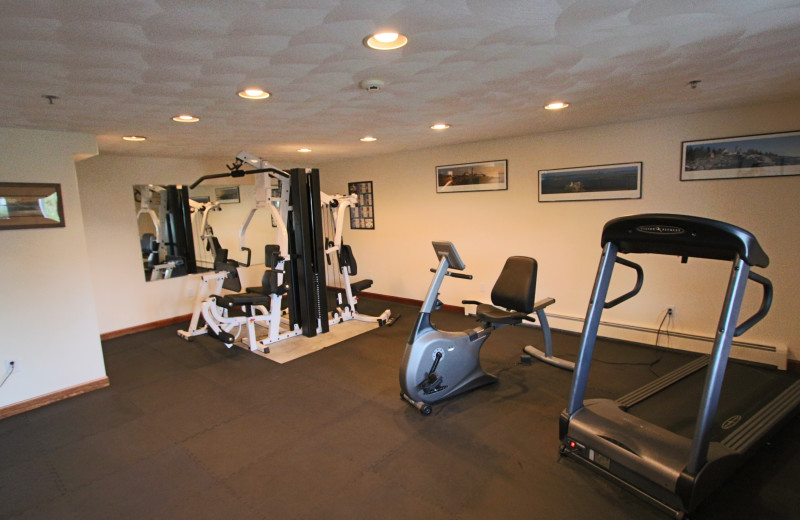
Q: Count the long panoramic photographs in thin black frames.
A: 3